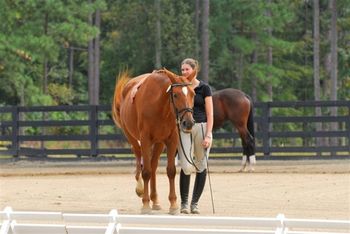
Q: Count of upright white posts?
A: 3